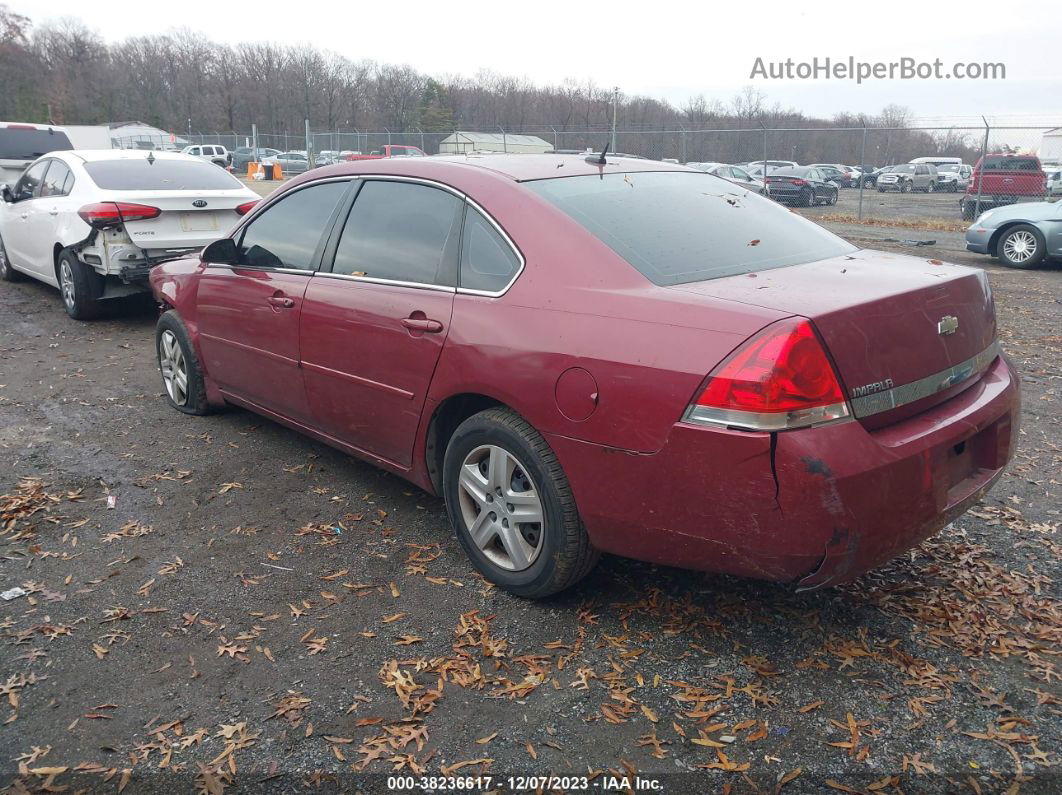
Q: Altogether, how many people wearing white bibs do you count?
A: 0